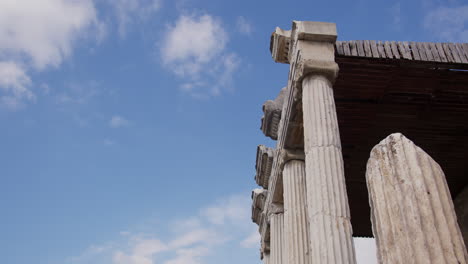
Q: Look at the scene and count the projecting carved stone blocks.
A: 4